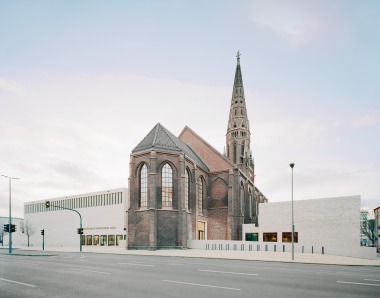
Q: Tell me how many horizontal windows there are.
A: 3